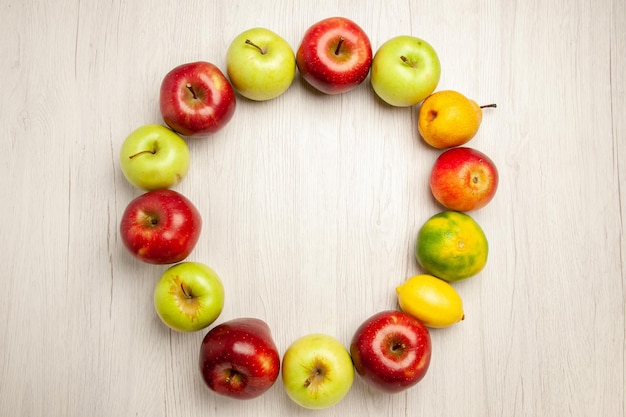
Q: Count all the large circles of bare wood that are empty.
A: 1